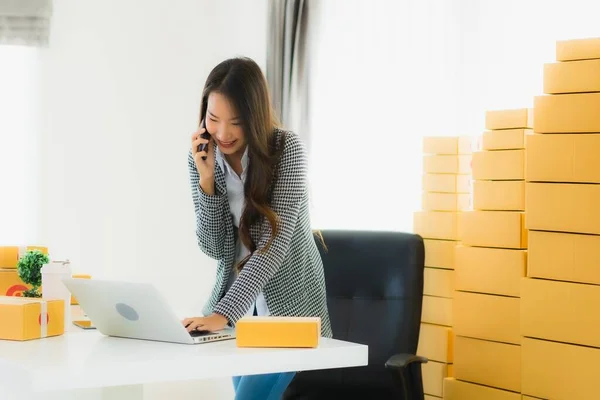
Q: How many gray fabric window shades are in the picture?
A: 1